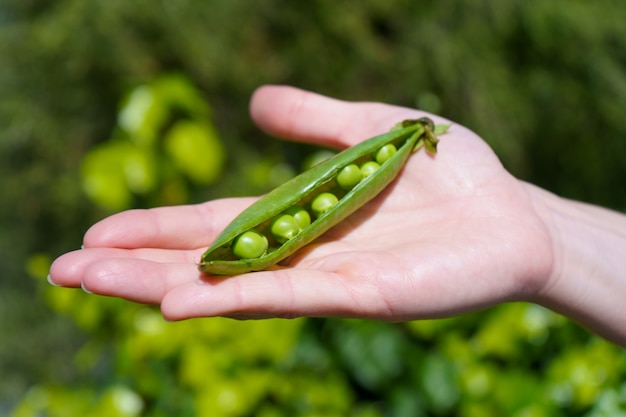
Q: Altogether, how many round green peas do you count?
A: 7